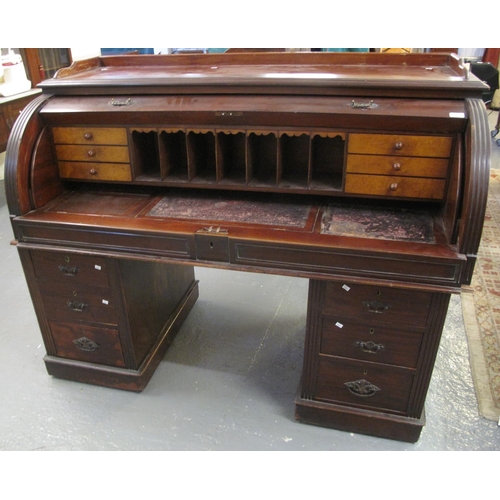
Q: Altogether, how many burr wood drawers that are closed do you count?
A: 6